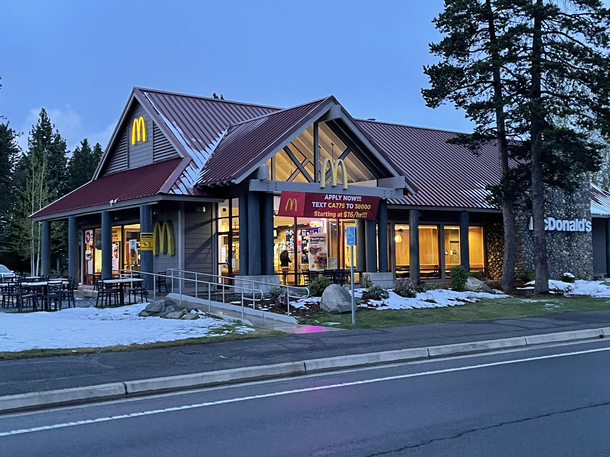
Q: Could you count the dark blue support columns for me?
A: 12